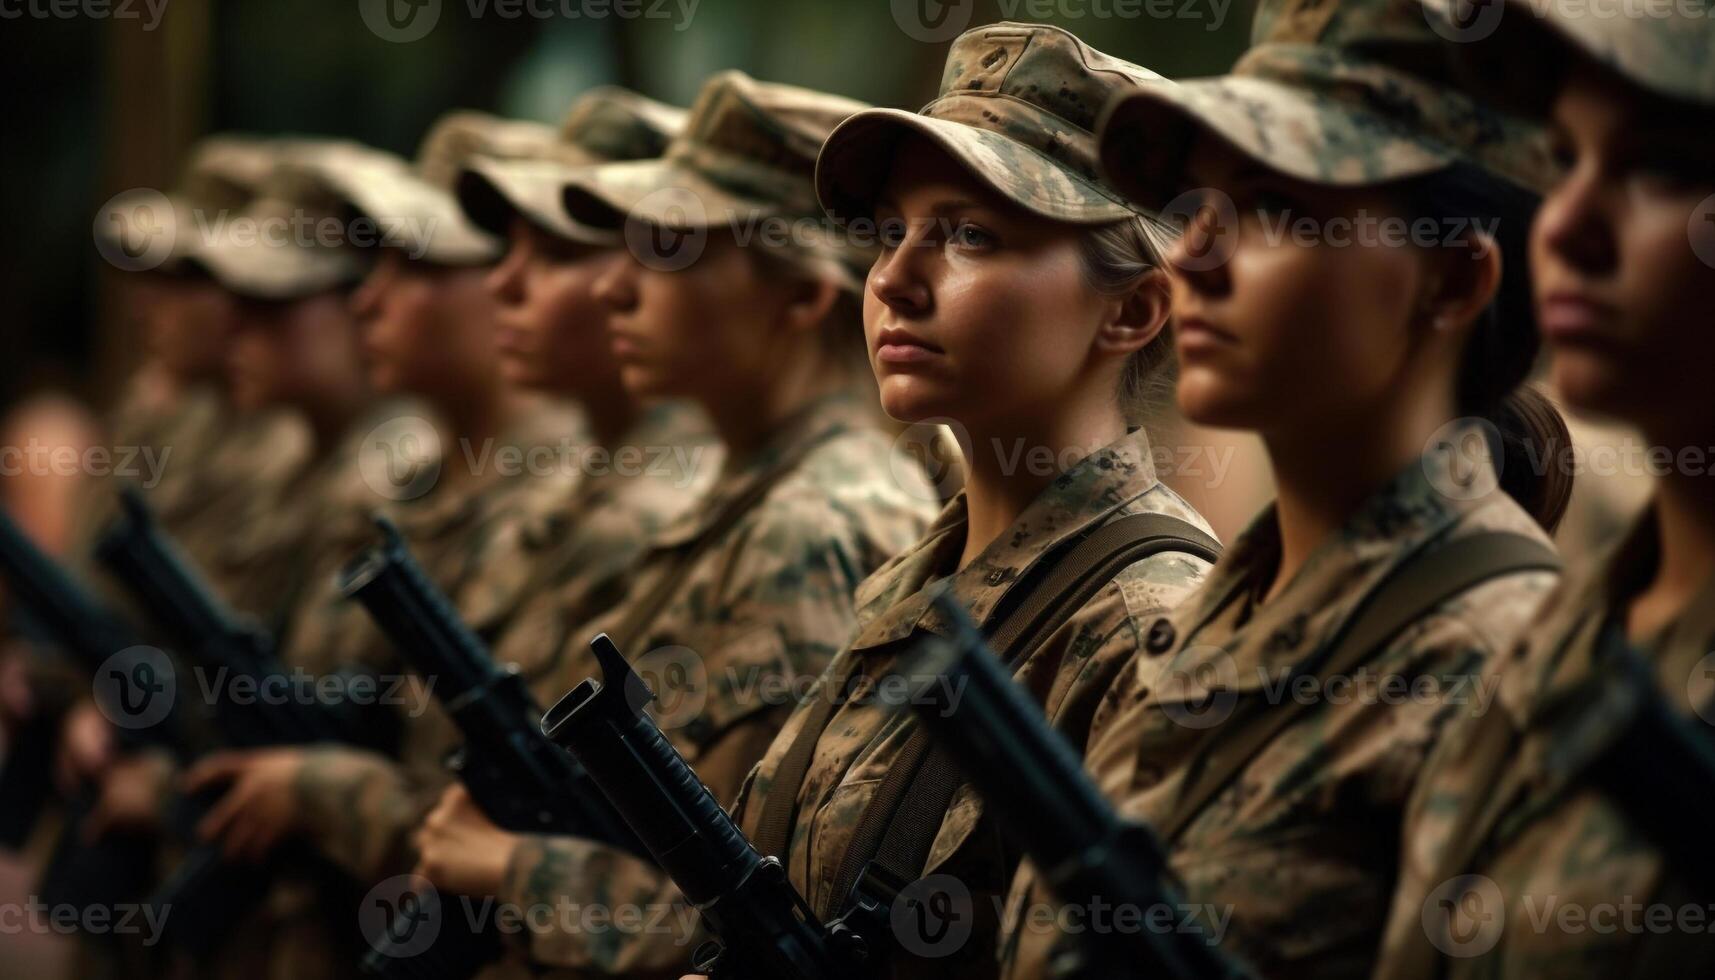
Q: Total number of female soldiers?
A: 8